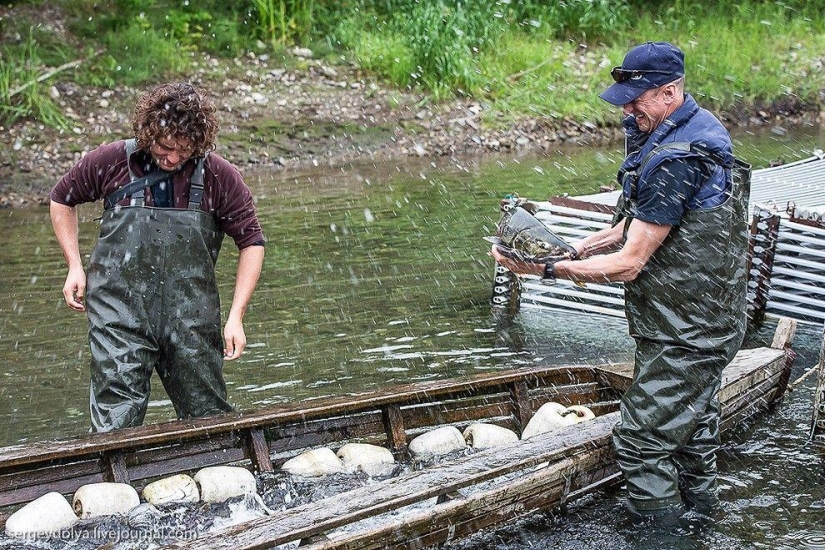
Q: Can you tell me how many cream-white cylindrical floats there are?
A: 10